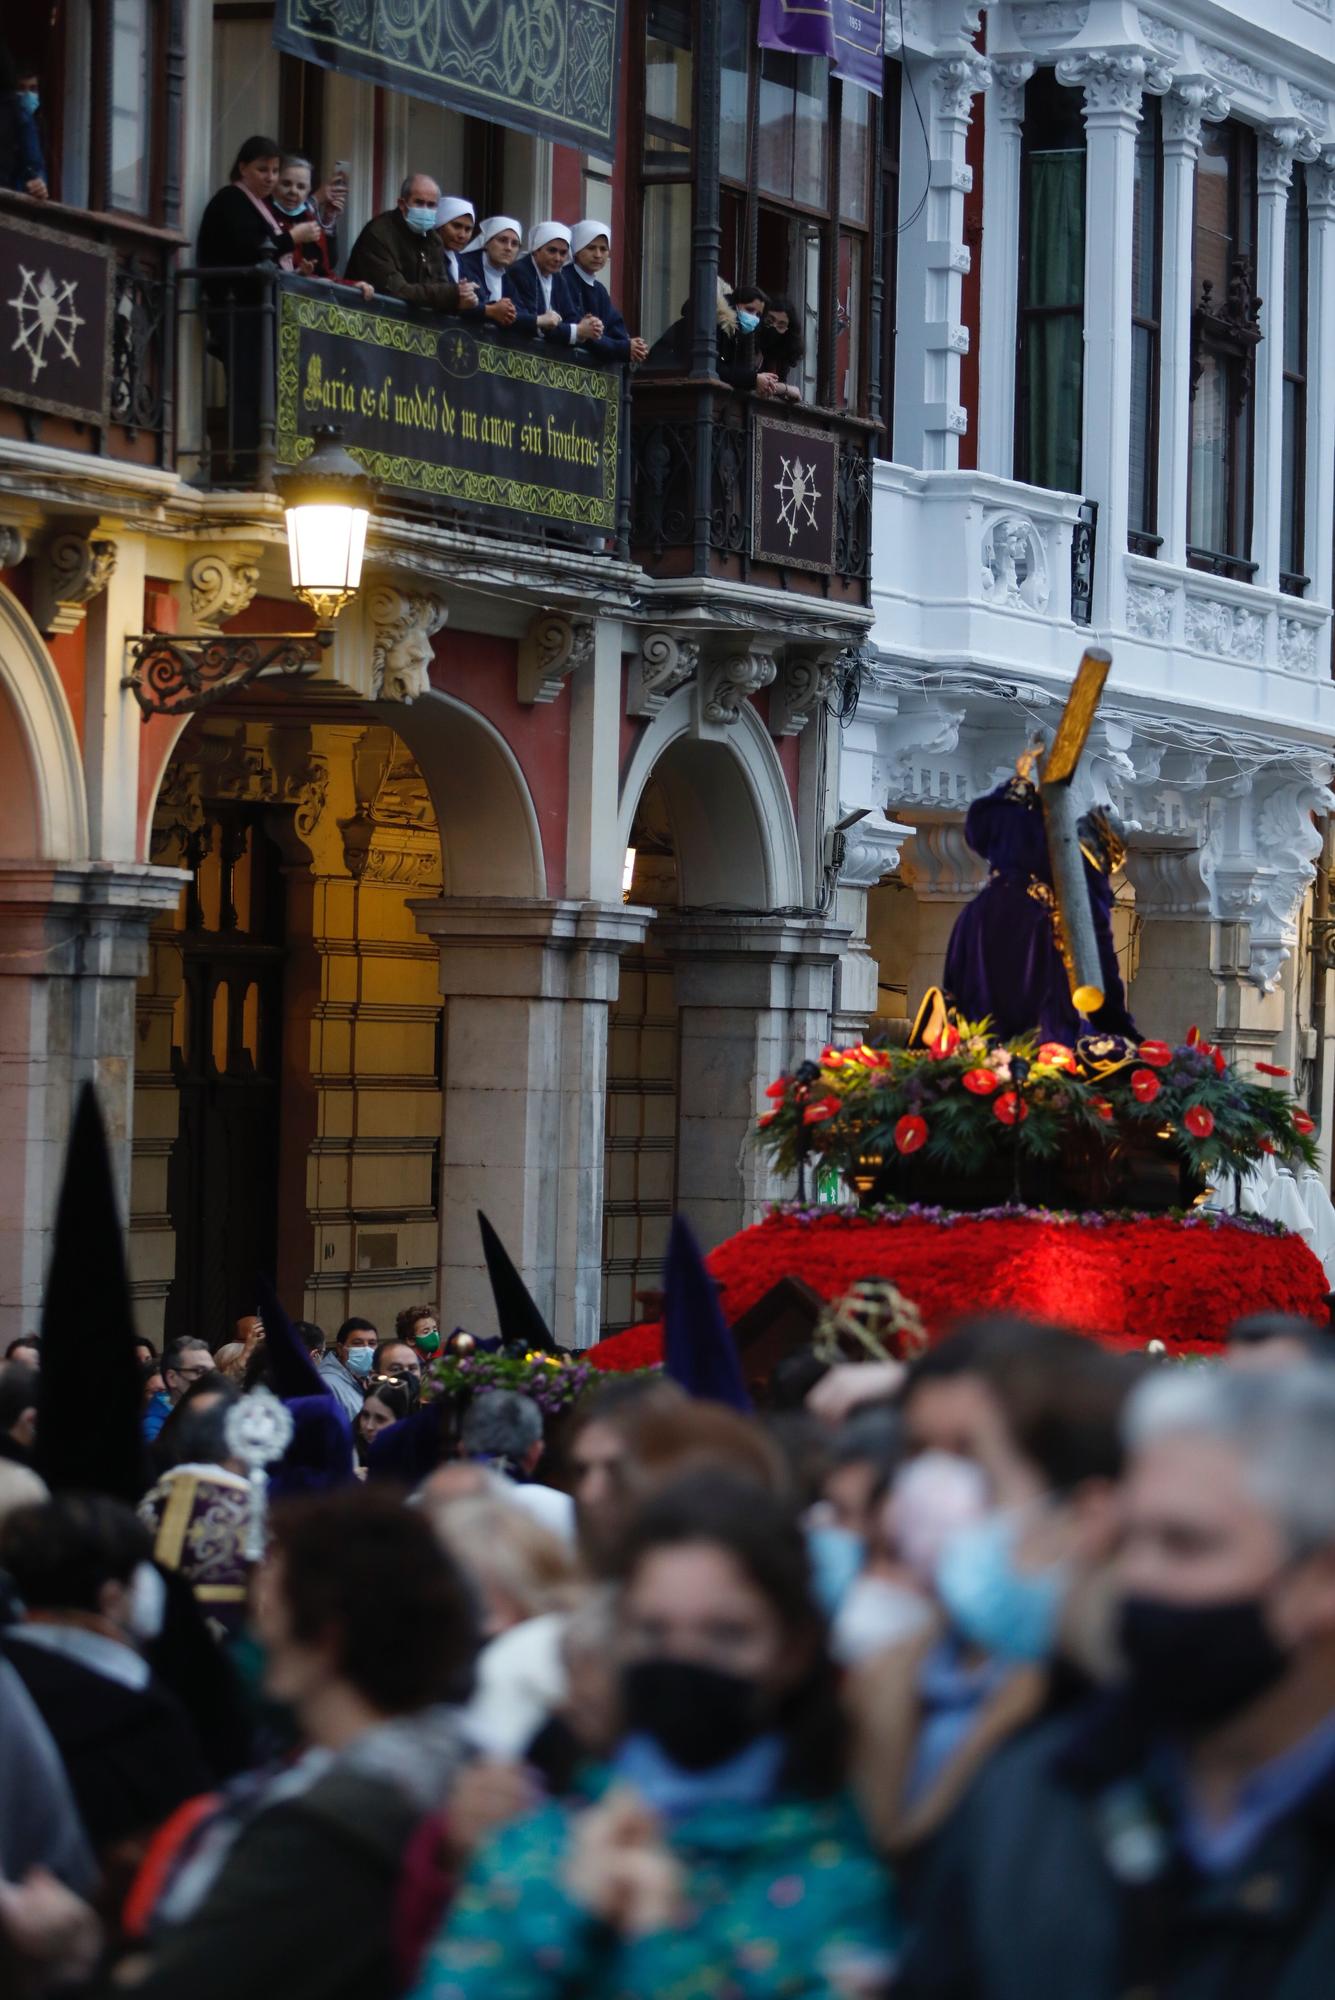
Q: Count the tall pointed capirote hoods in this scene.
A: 4